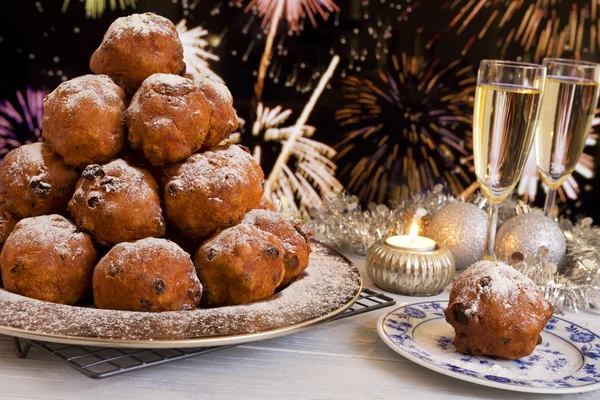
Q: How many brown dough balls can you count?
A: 13